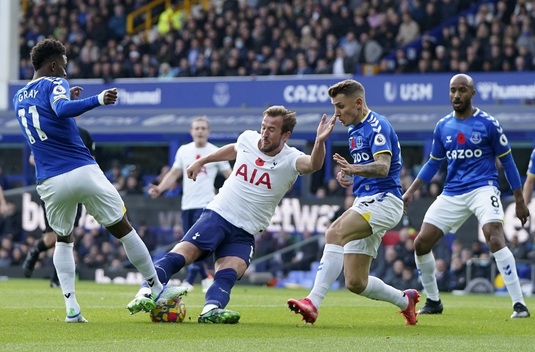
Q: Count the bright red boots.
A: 2